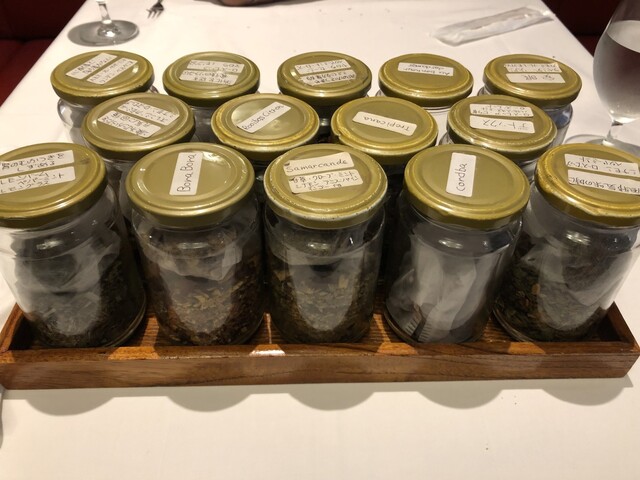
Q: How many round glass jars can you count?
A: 14